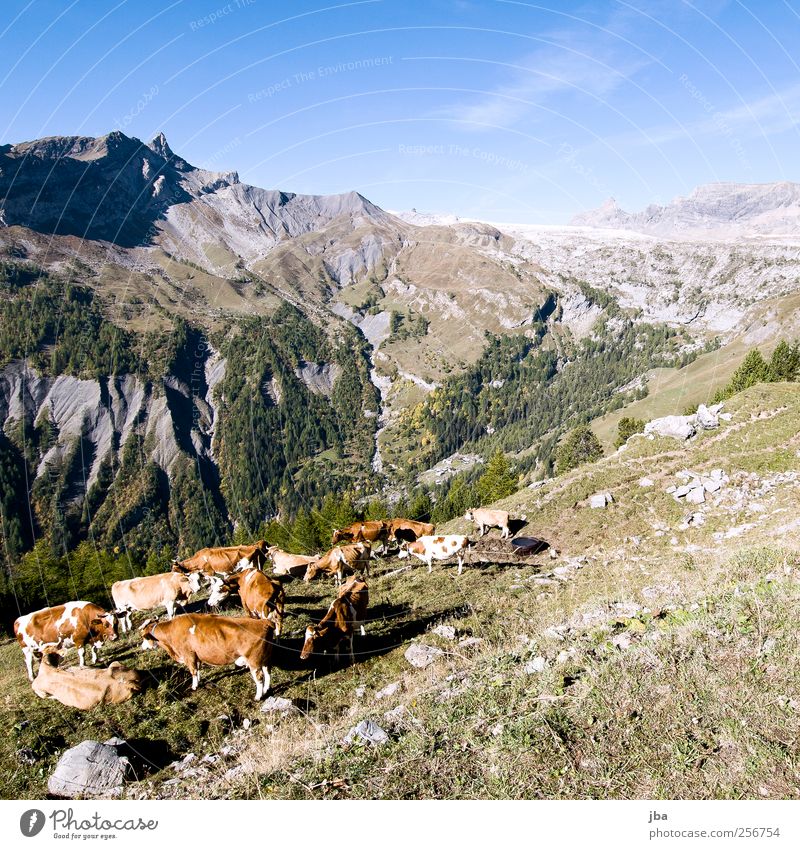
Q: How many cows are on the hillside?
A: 13